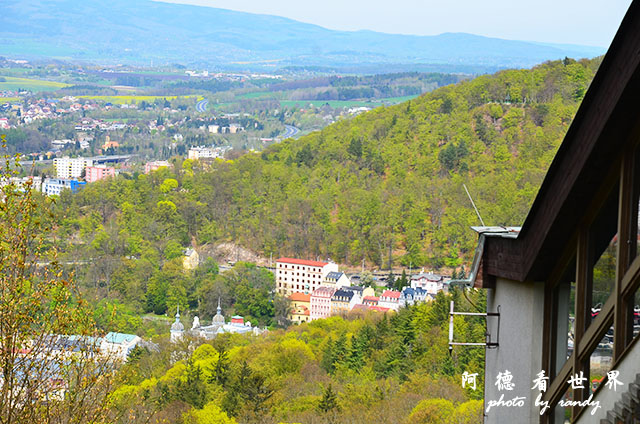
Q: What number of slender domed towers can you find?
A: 2